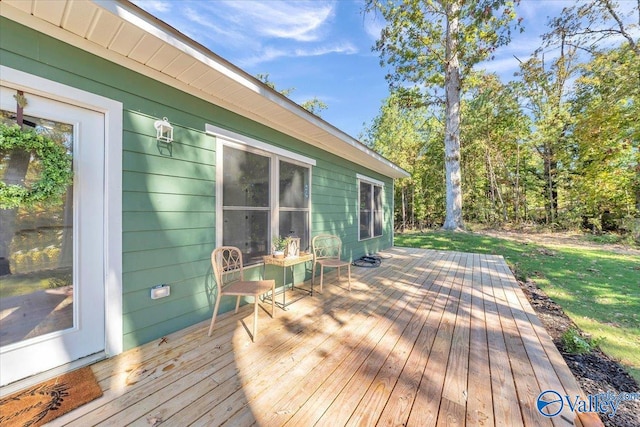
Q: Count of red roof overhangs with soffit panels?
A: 0